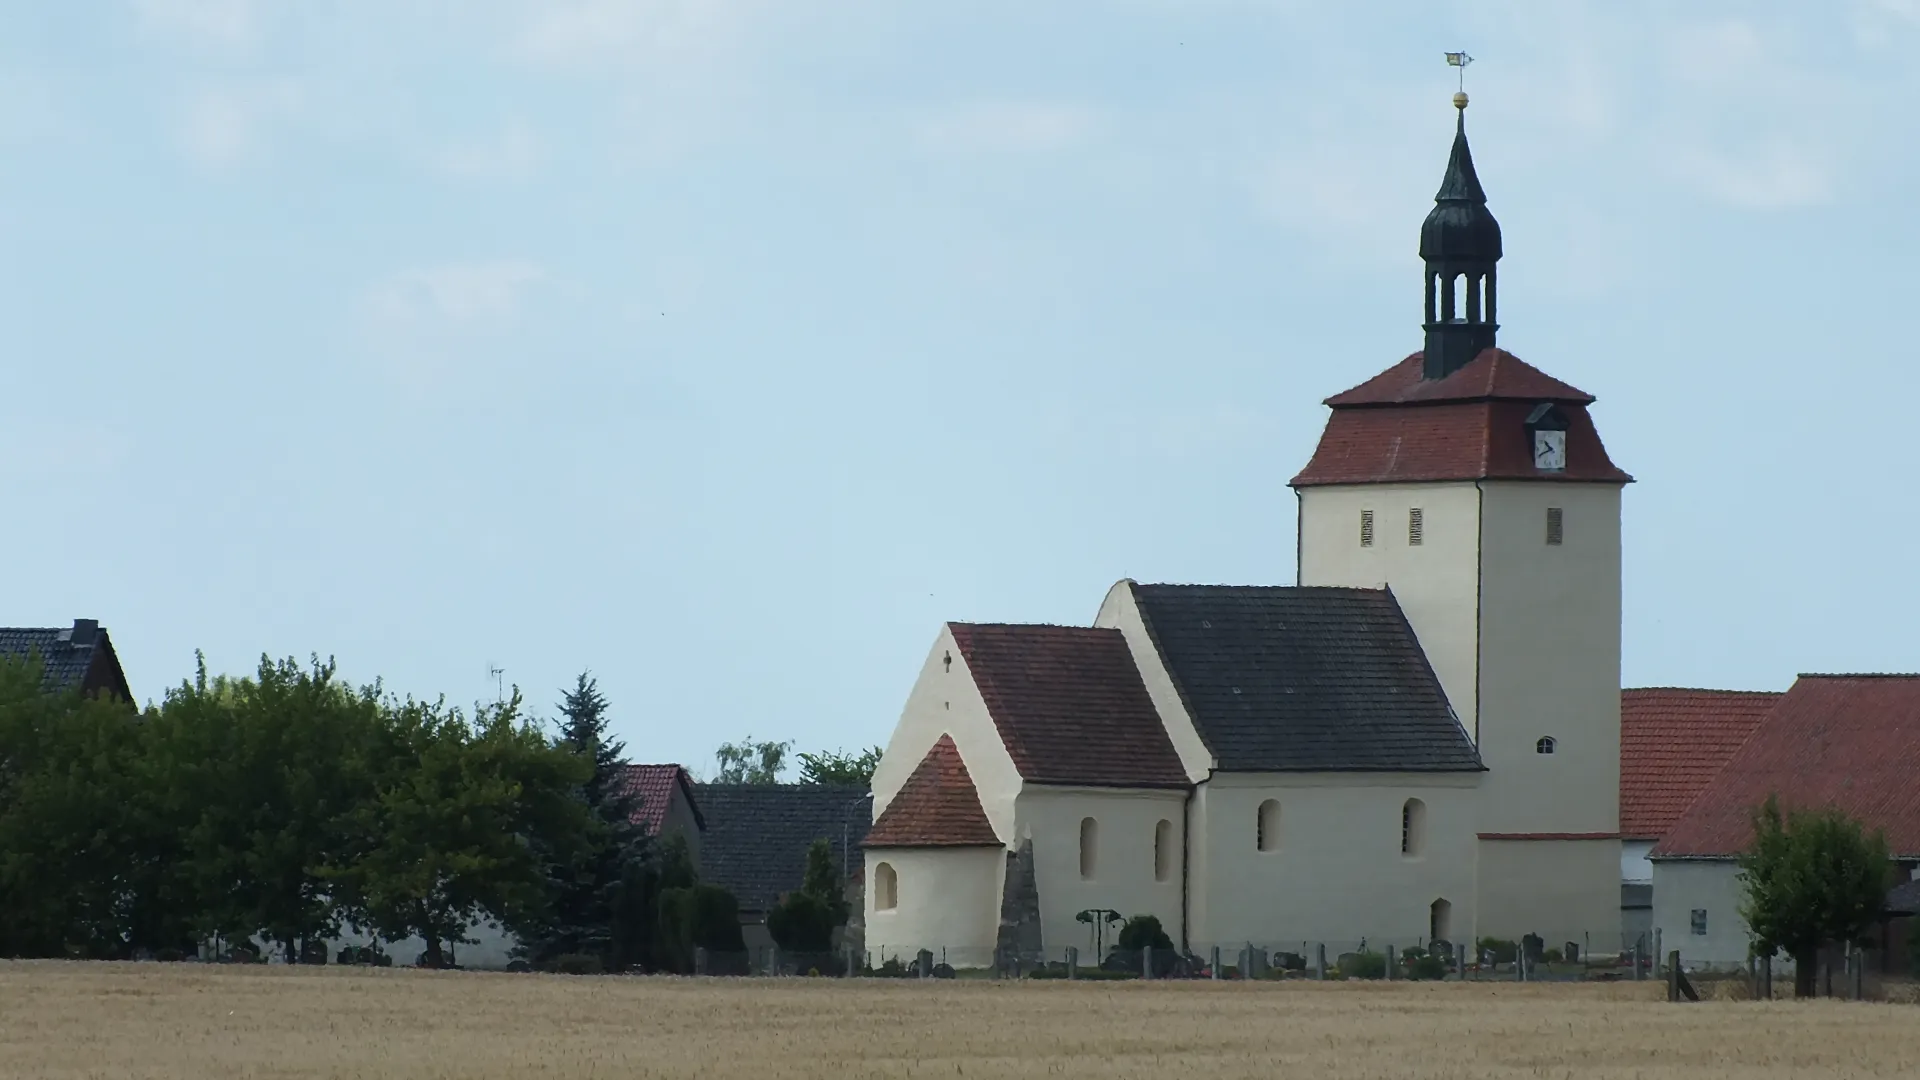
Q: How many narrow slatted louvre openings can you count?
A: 3